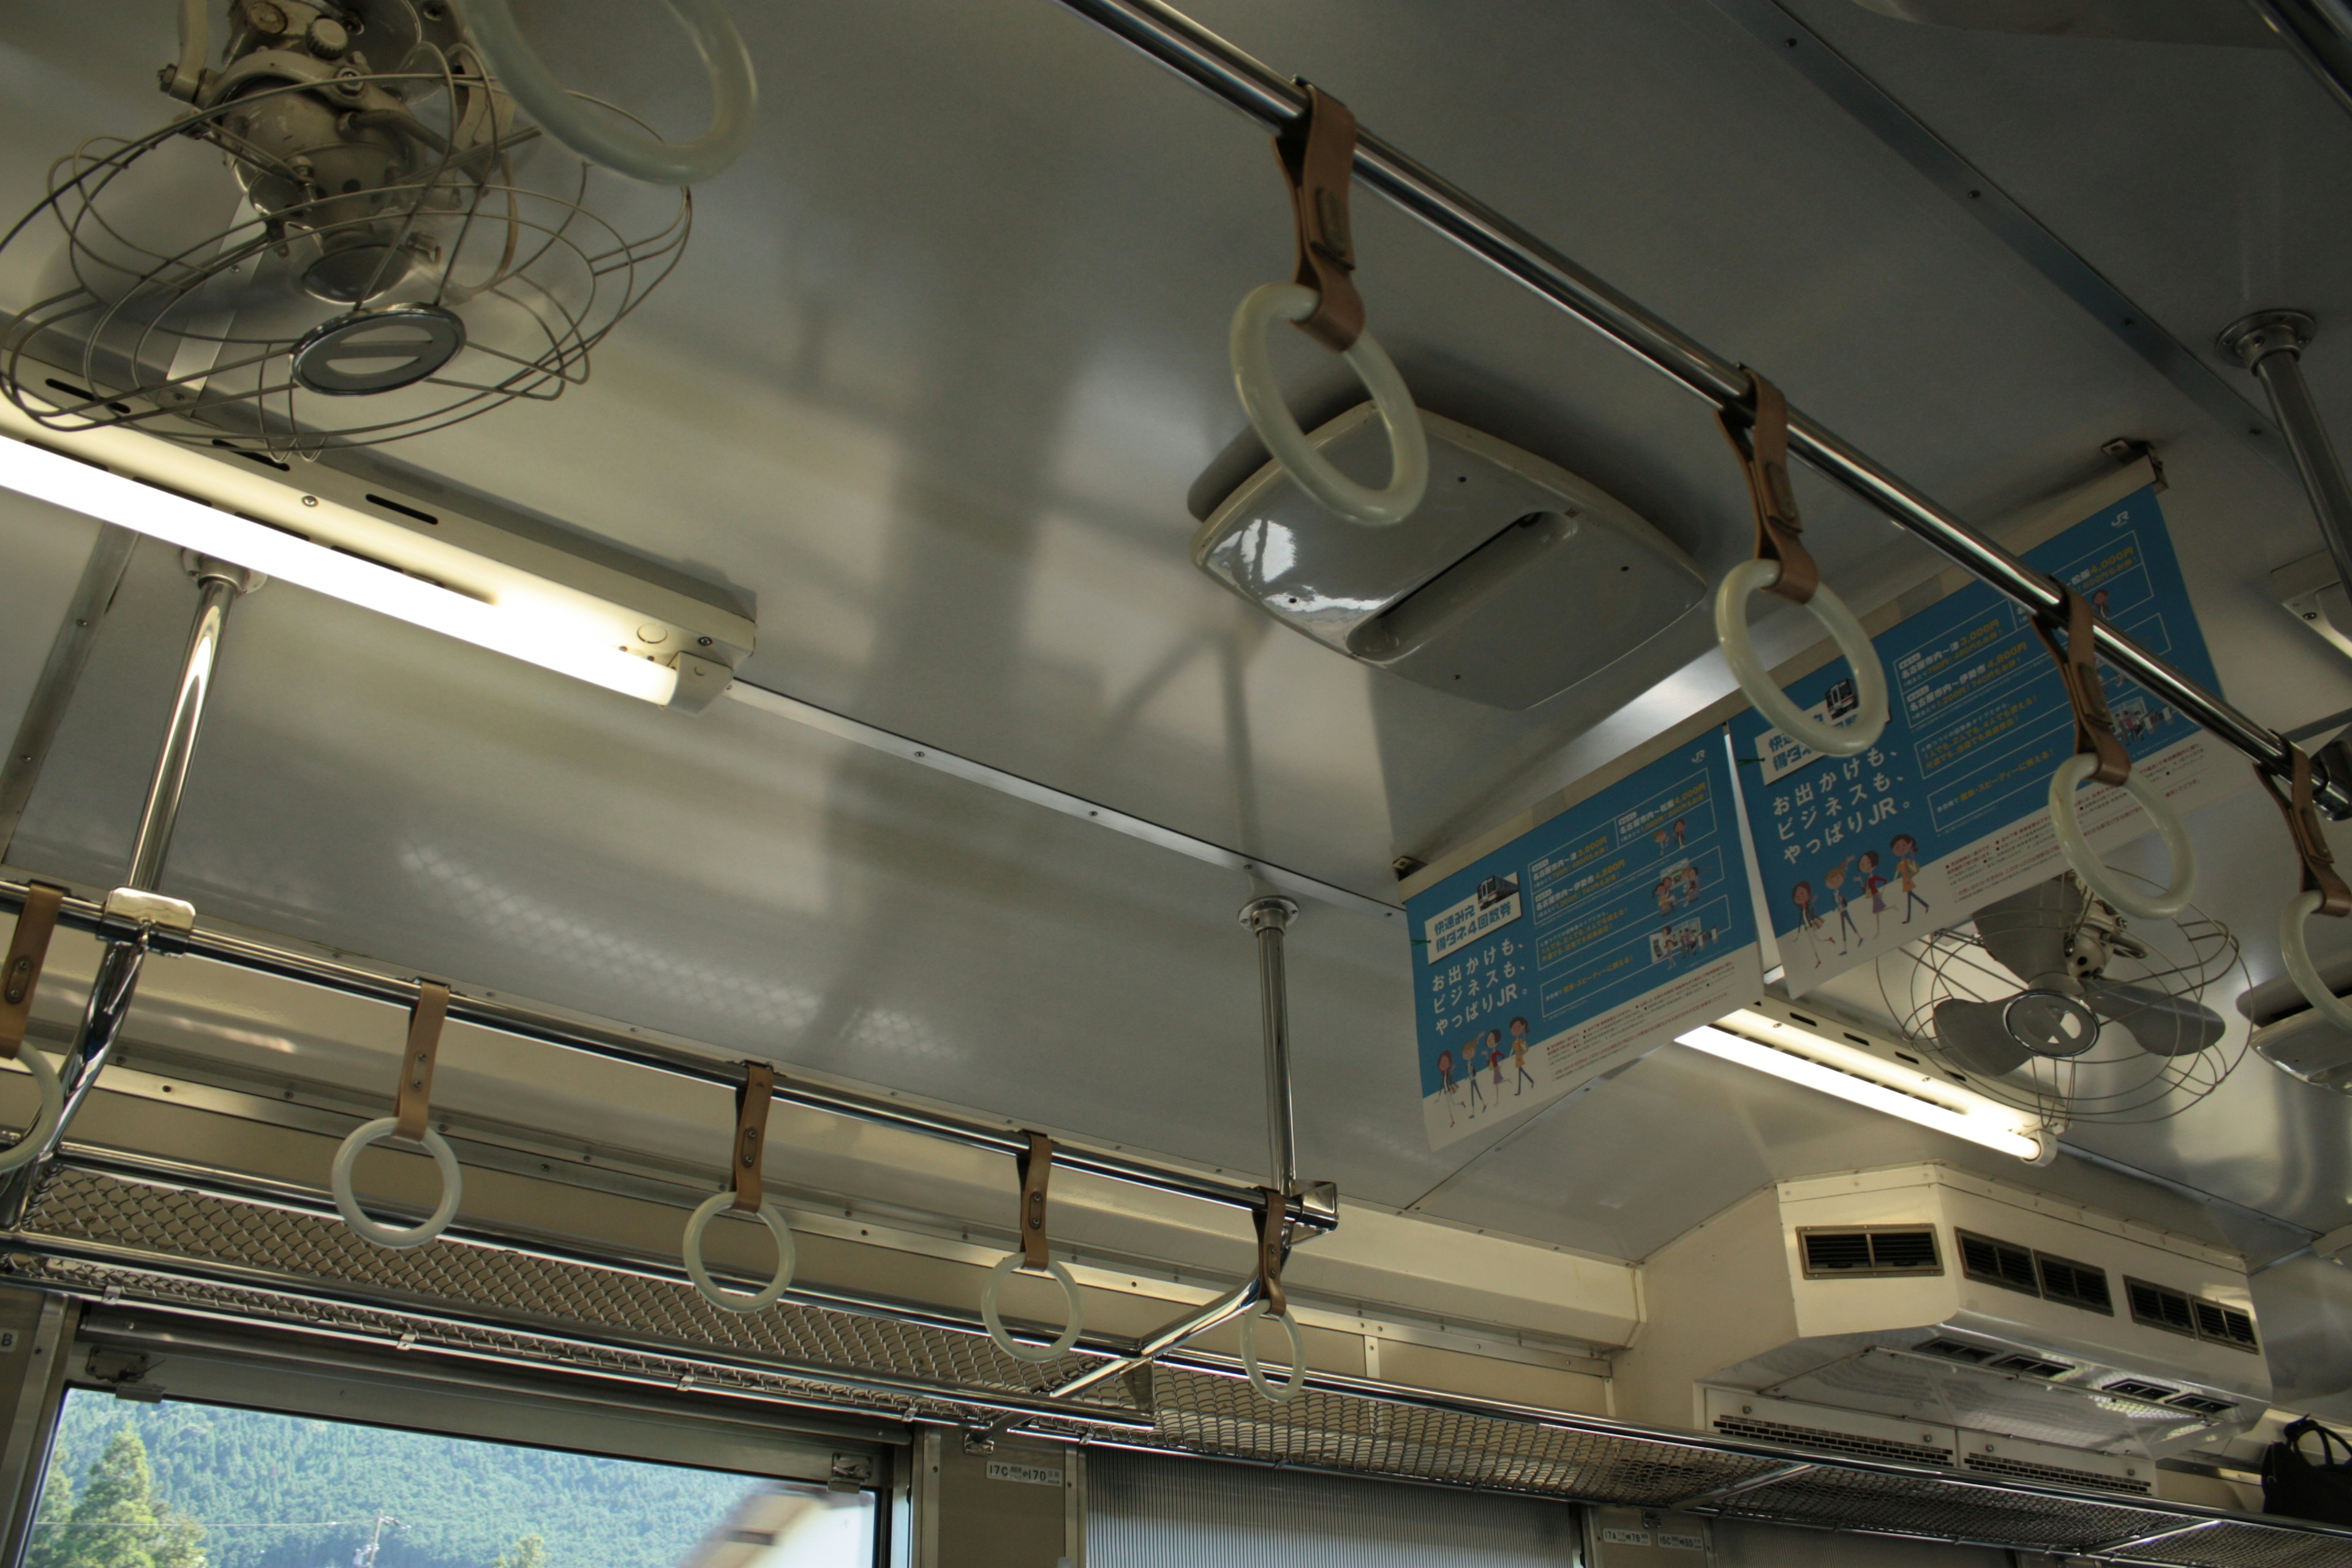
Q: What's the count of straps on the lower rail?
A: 5